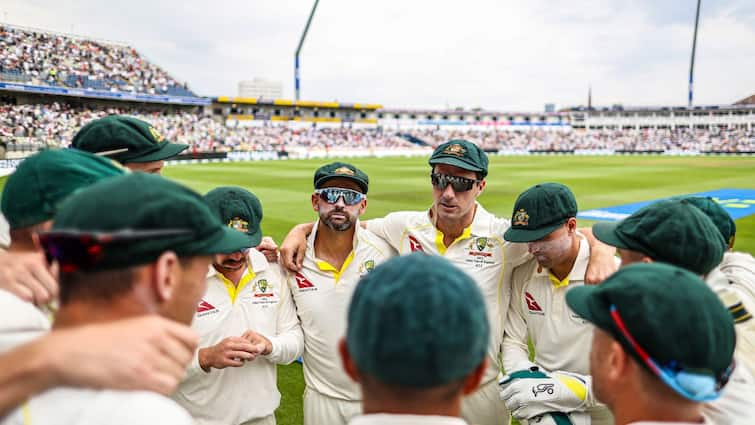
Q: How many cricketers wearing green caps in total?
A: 11